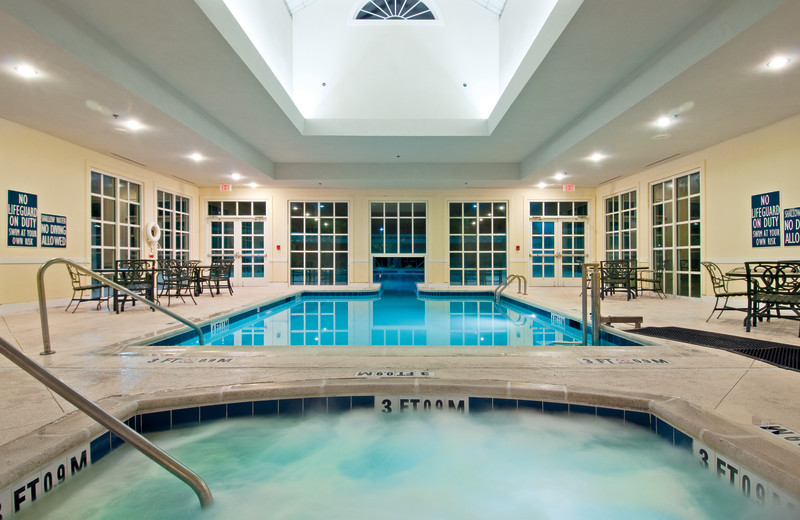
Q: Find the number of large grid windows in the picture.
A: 7